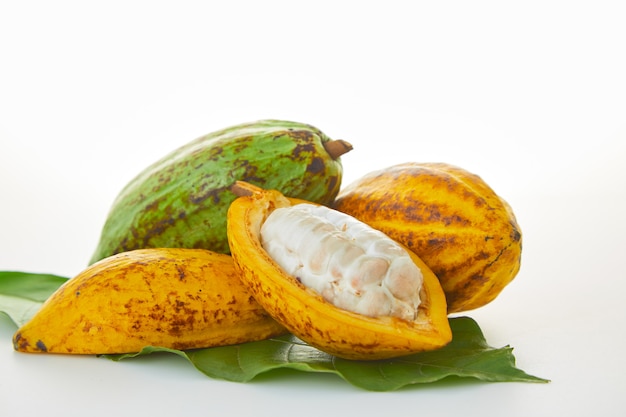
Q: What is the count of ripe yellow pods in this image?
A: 3